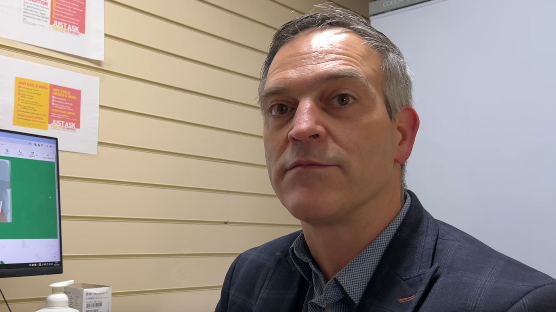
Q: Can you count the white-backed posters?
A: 2